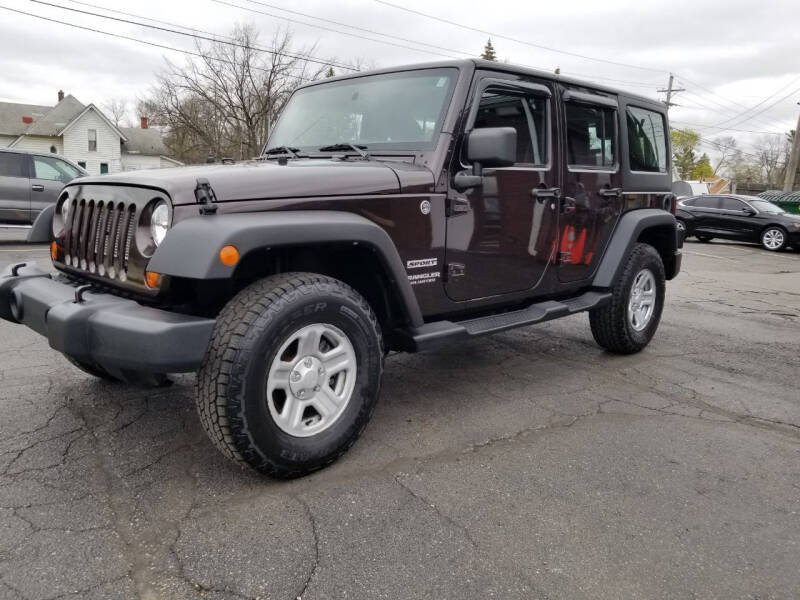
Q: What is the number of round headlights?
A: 2